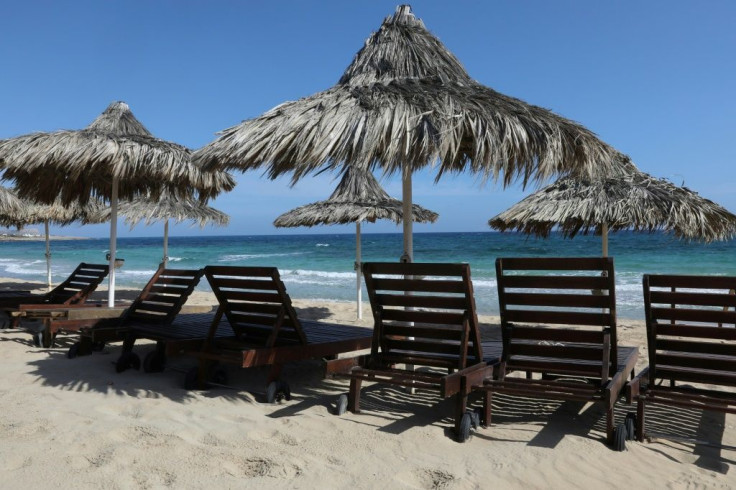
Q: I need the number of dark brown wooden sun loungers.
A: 6